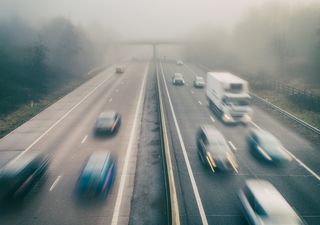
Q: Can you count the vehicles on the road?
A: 11